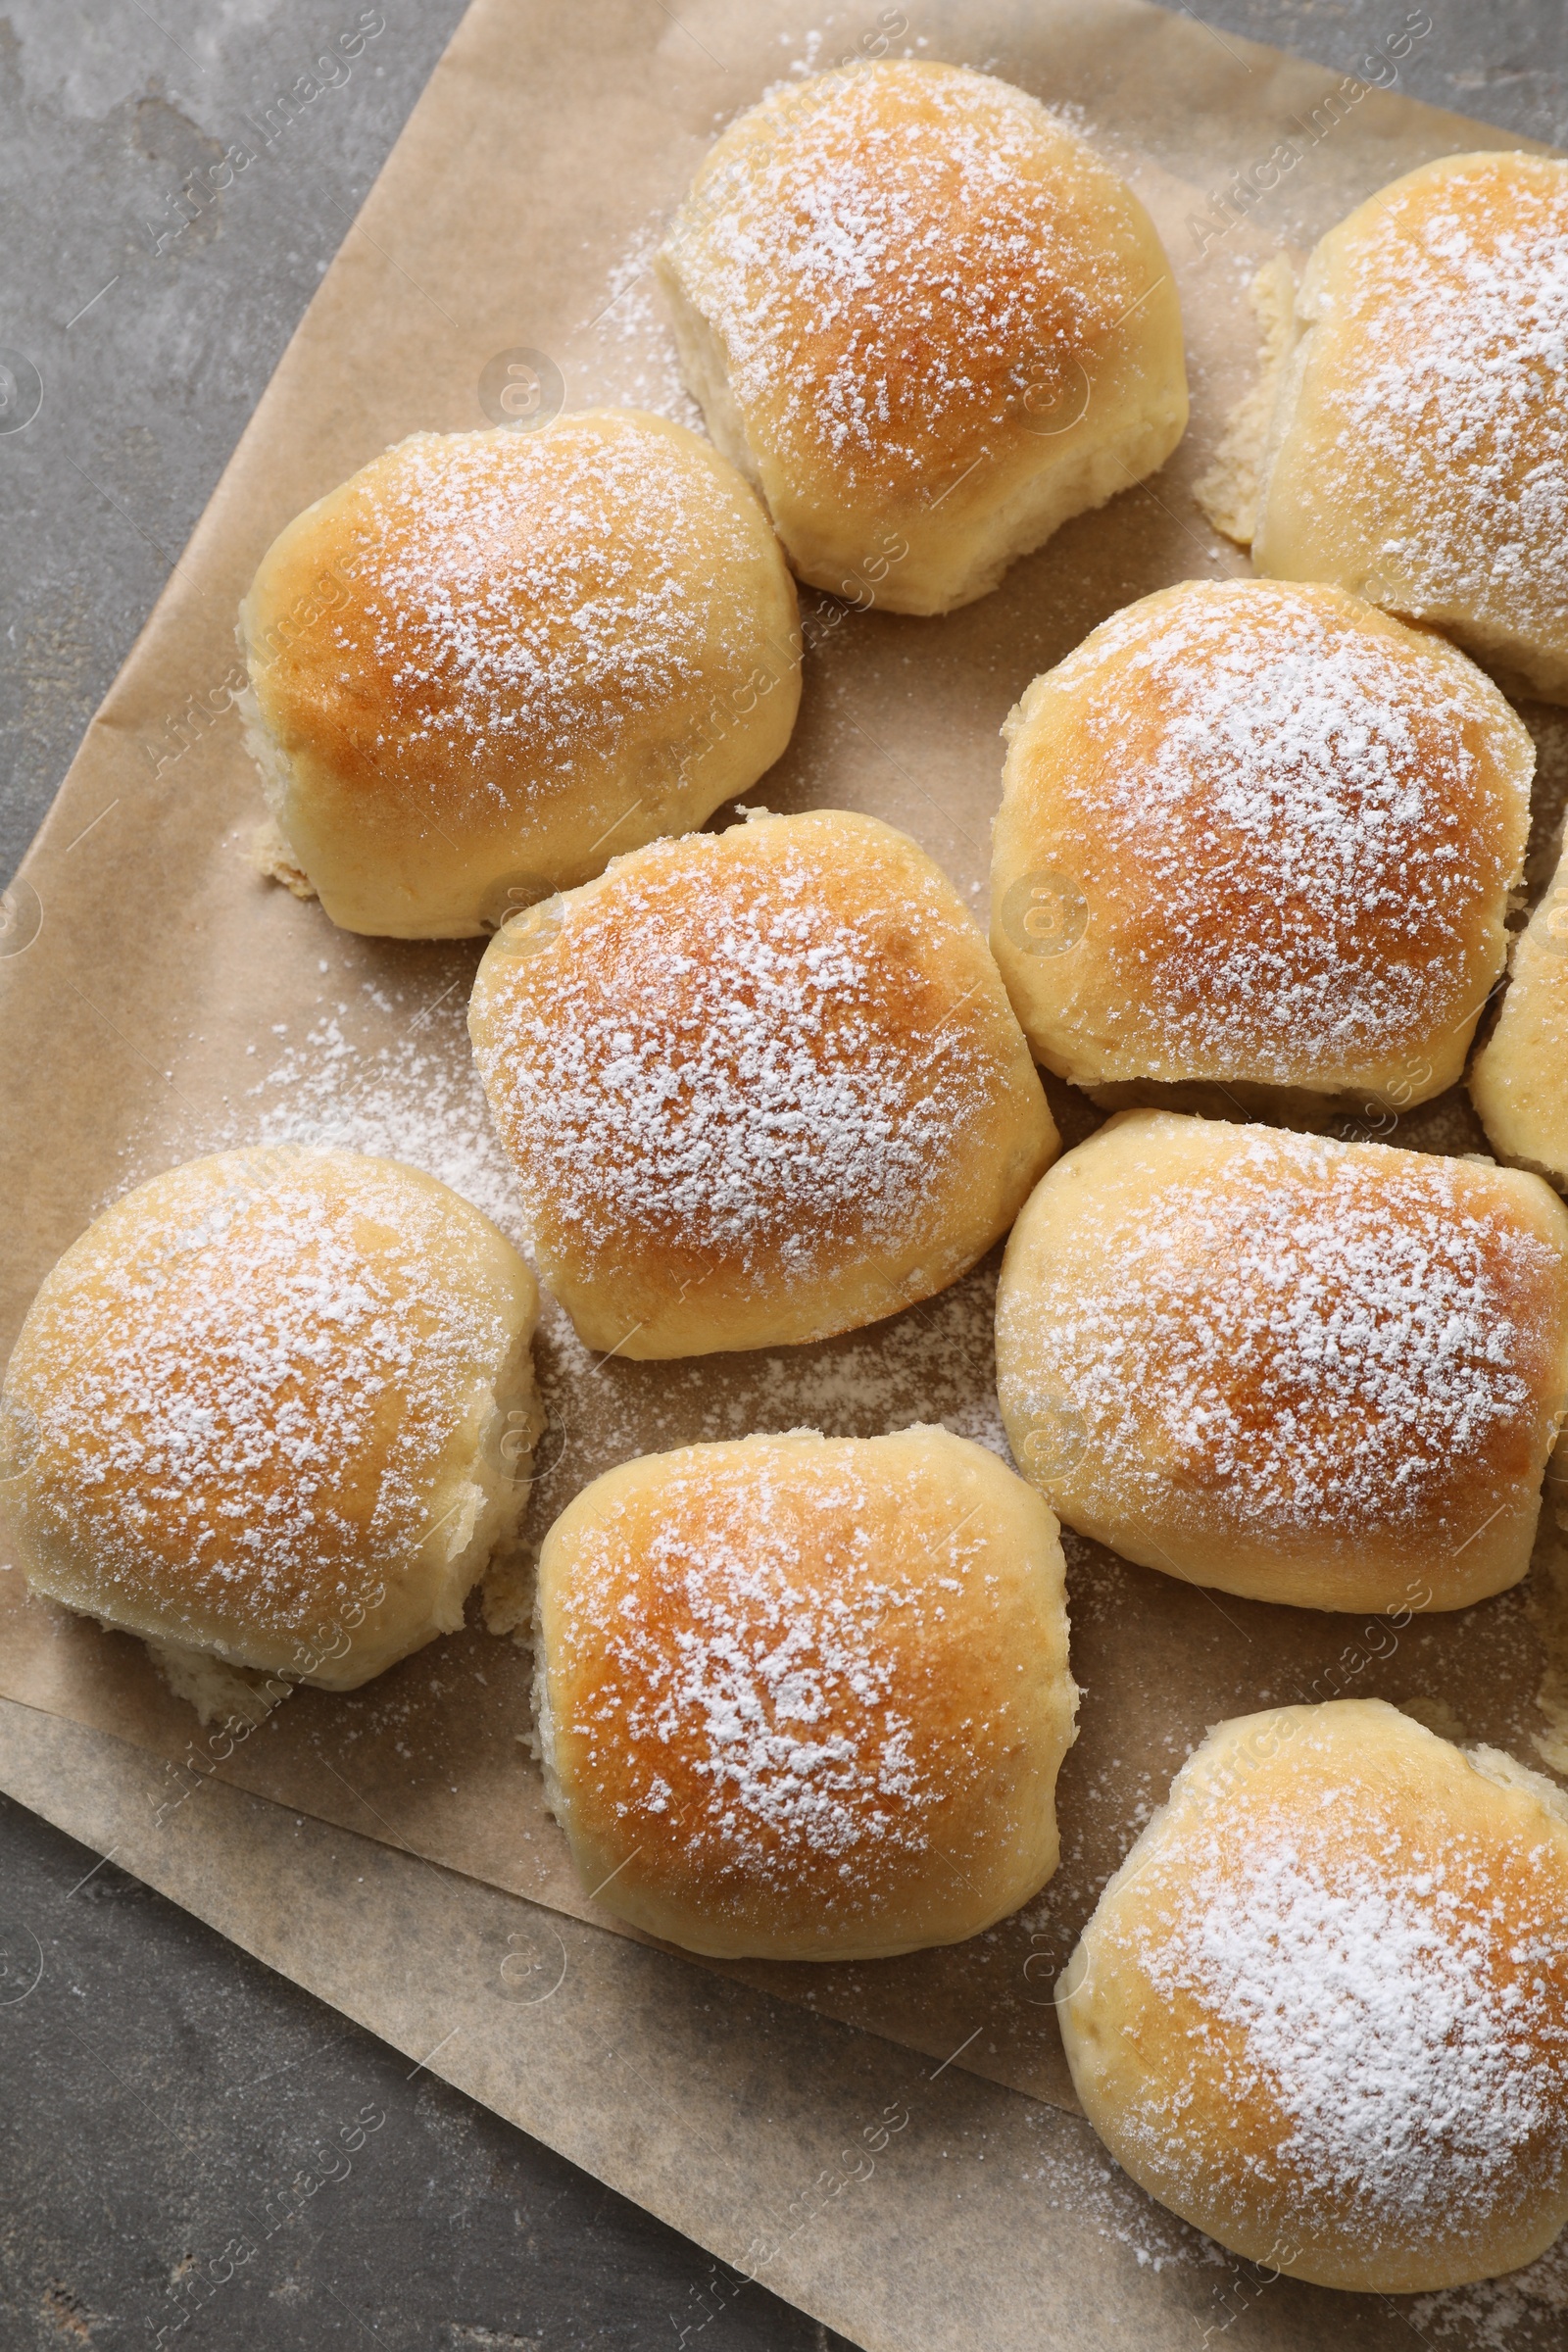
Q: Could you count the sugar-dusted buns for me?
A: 10